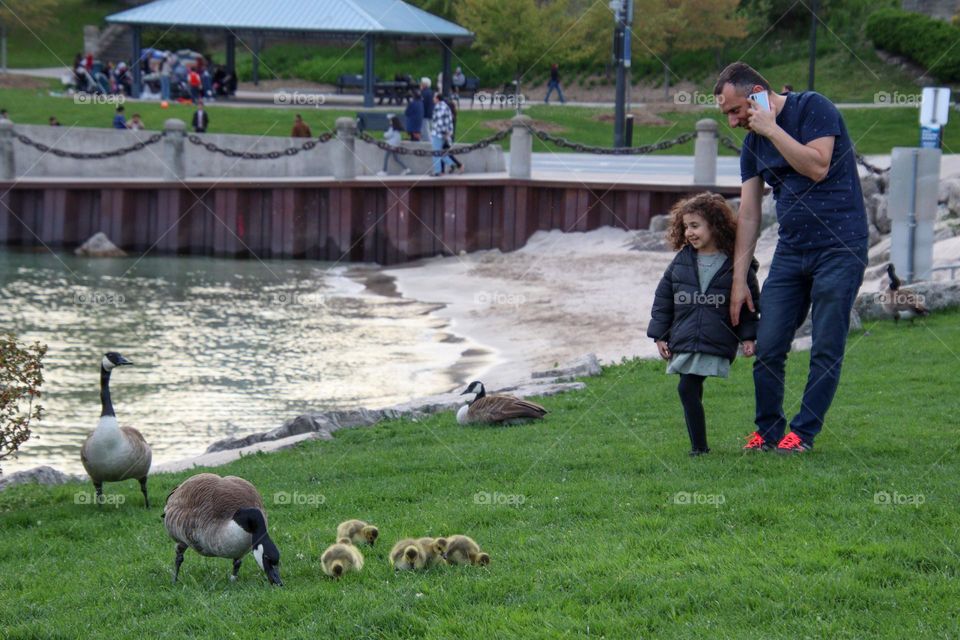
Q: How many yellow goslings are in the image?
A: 5